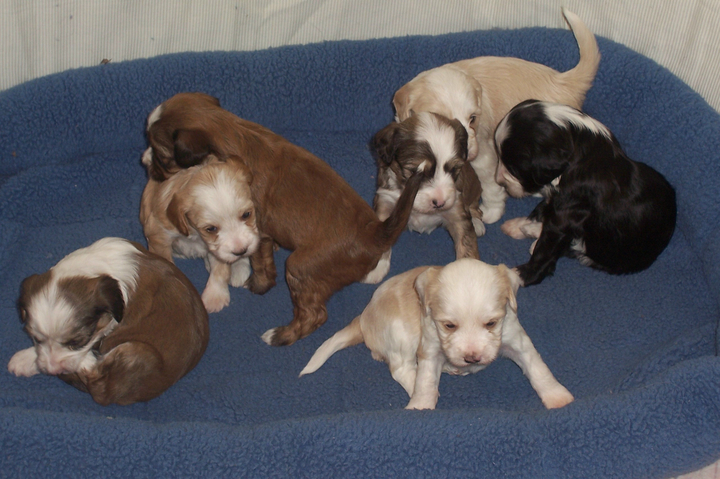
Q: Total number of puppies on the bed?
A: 7